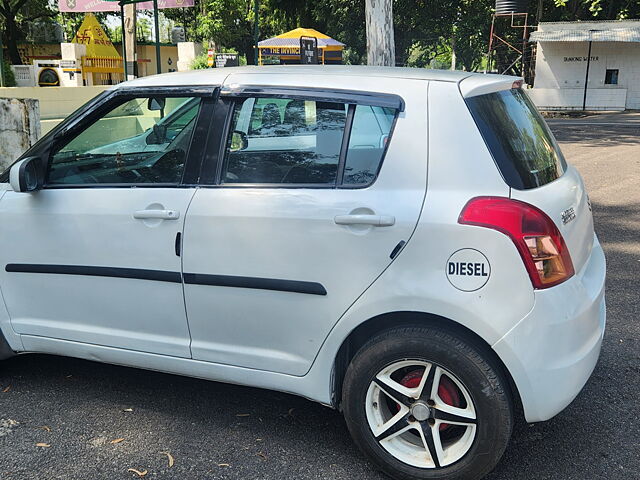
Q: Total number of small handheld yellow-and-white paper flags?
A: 0